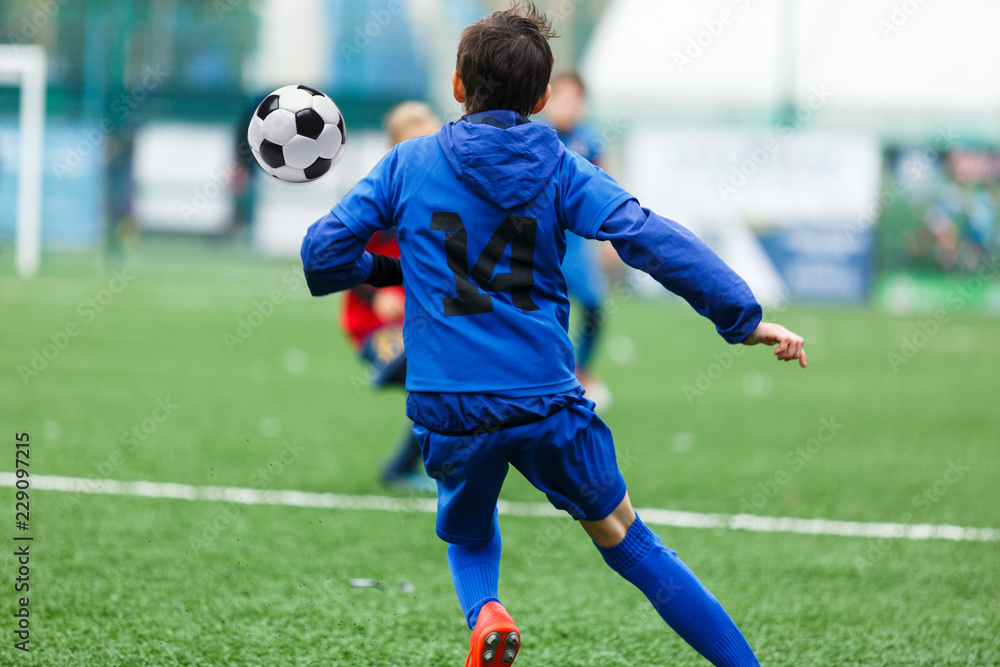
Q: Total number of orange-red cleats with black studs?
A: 1